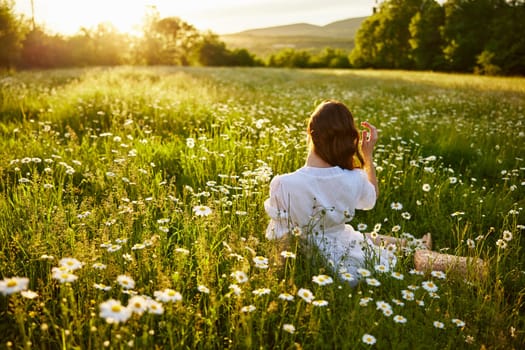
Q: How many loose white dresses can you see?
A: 1